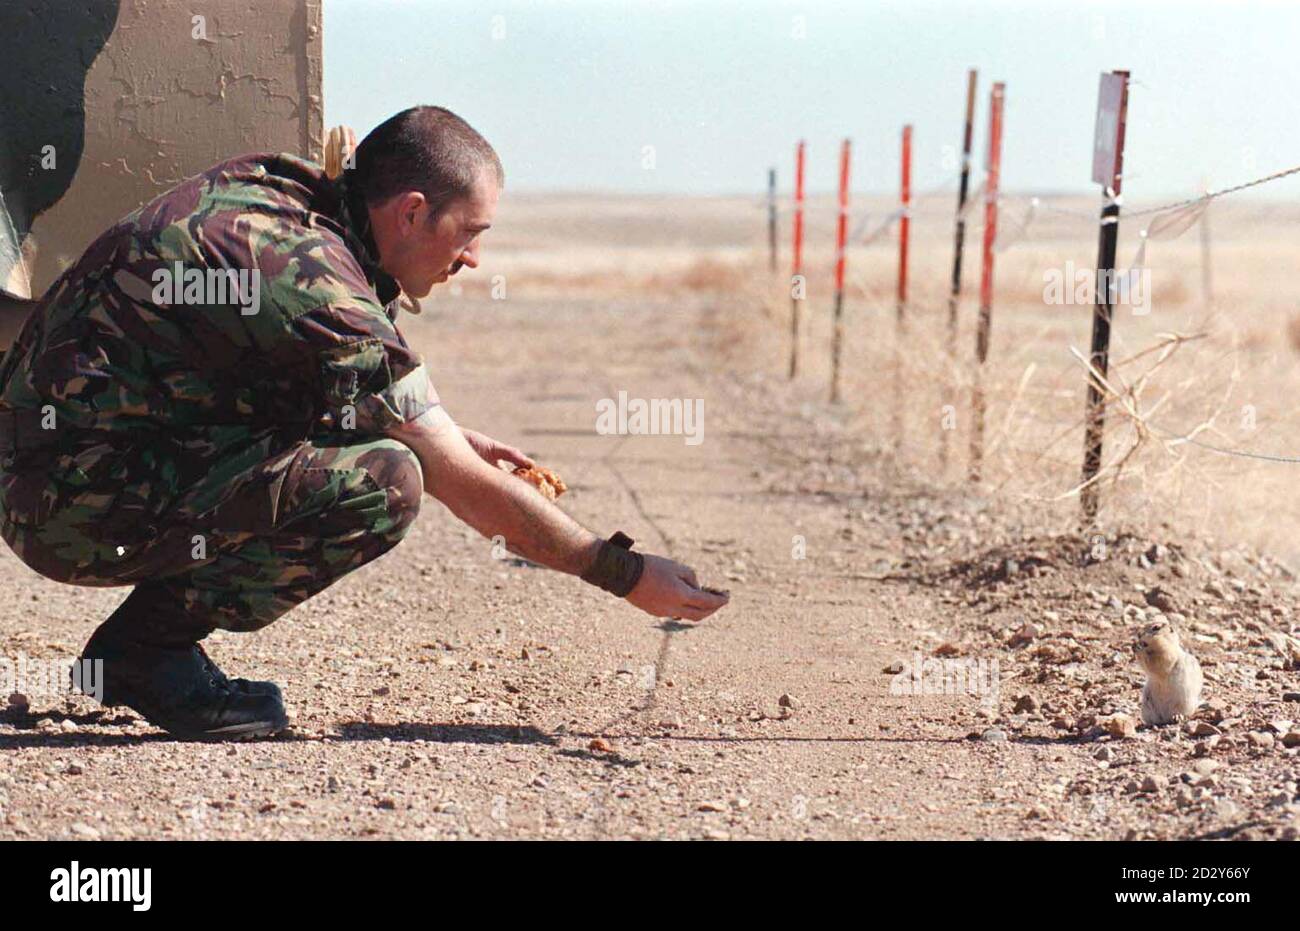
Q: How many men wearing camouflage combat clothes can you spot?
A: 1